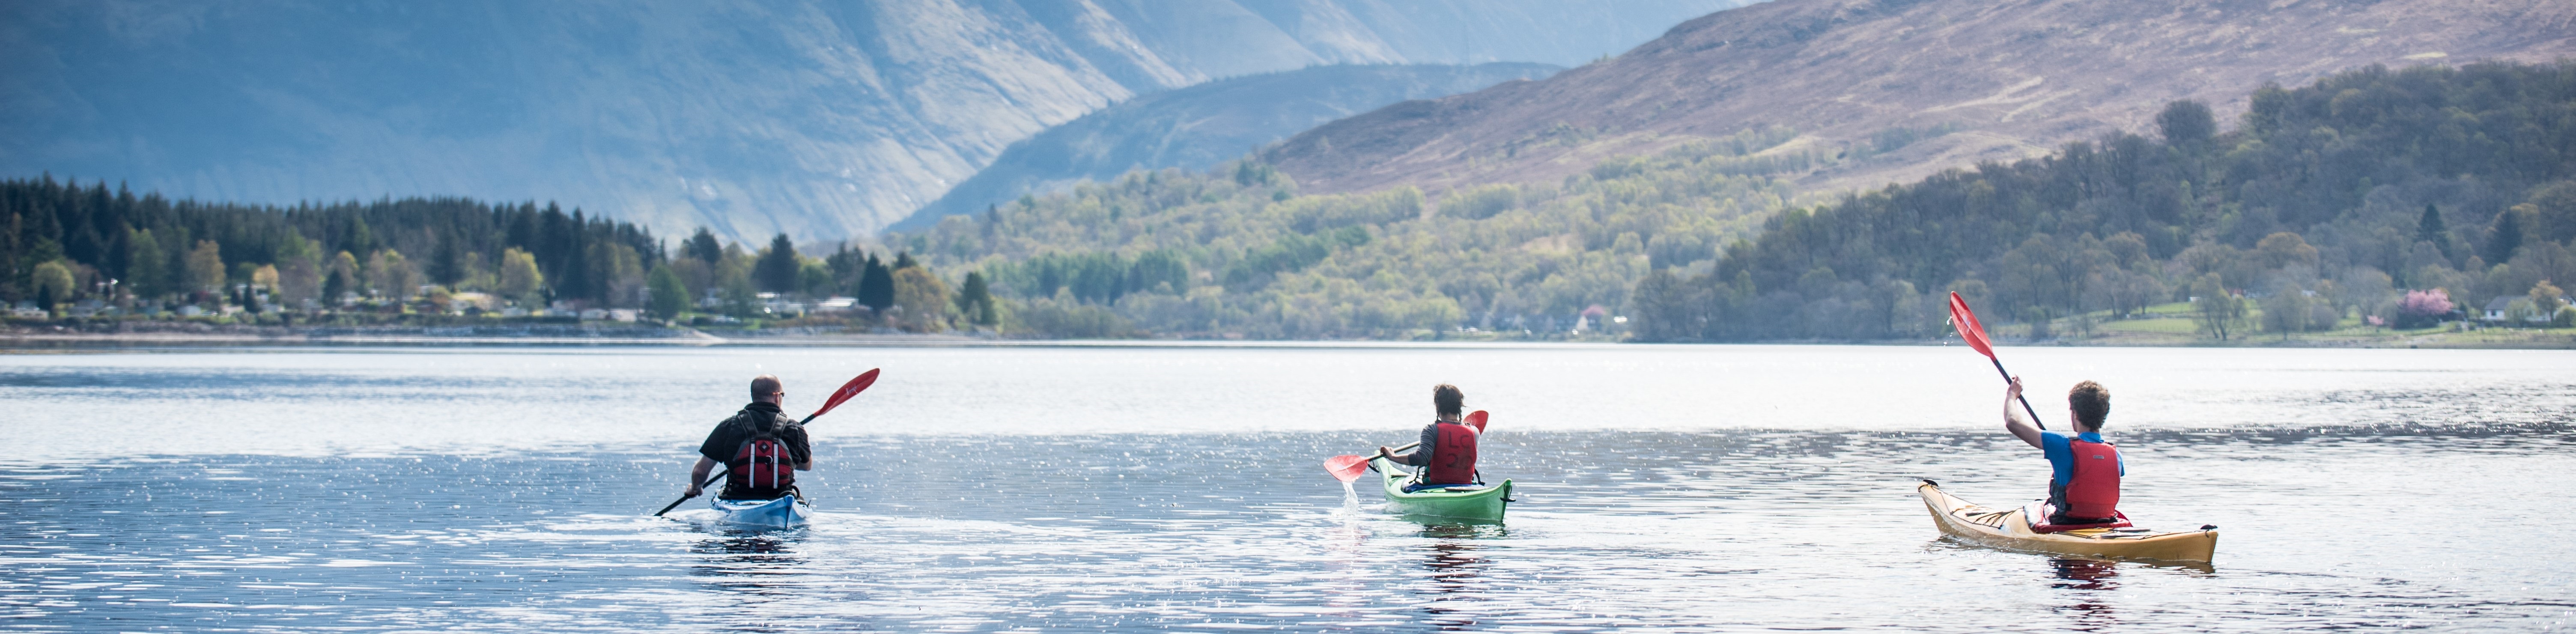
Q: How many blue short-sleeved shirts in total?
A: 1